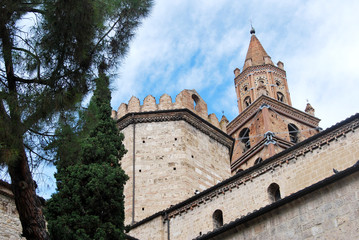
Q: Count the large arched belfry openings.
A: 2